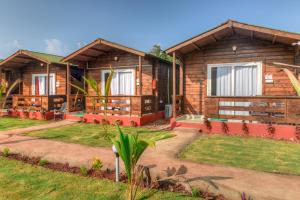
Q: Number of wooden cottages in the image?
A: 3